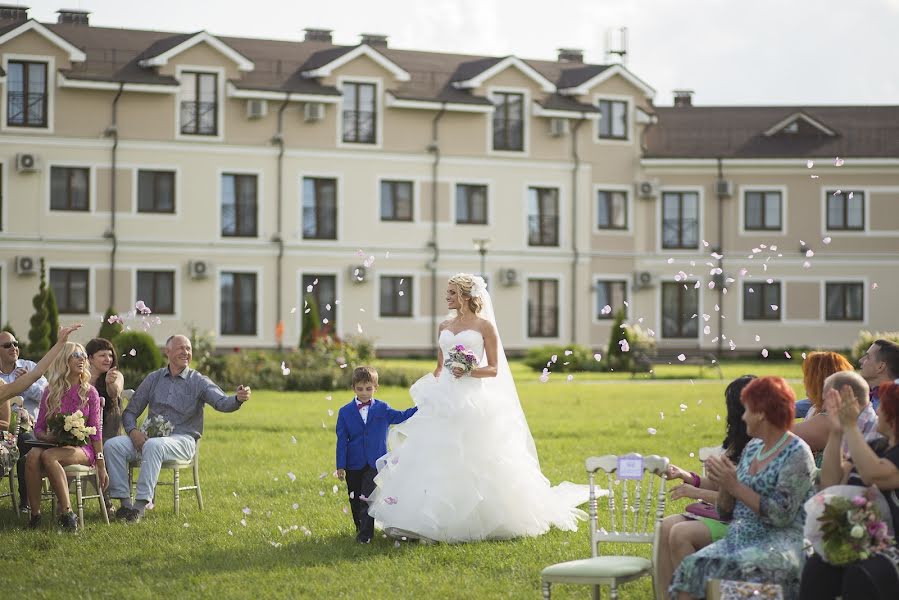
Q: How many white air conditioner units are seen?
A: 12